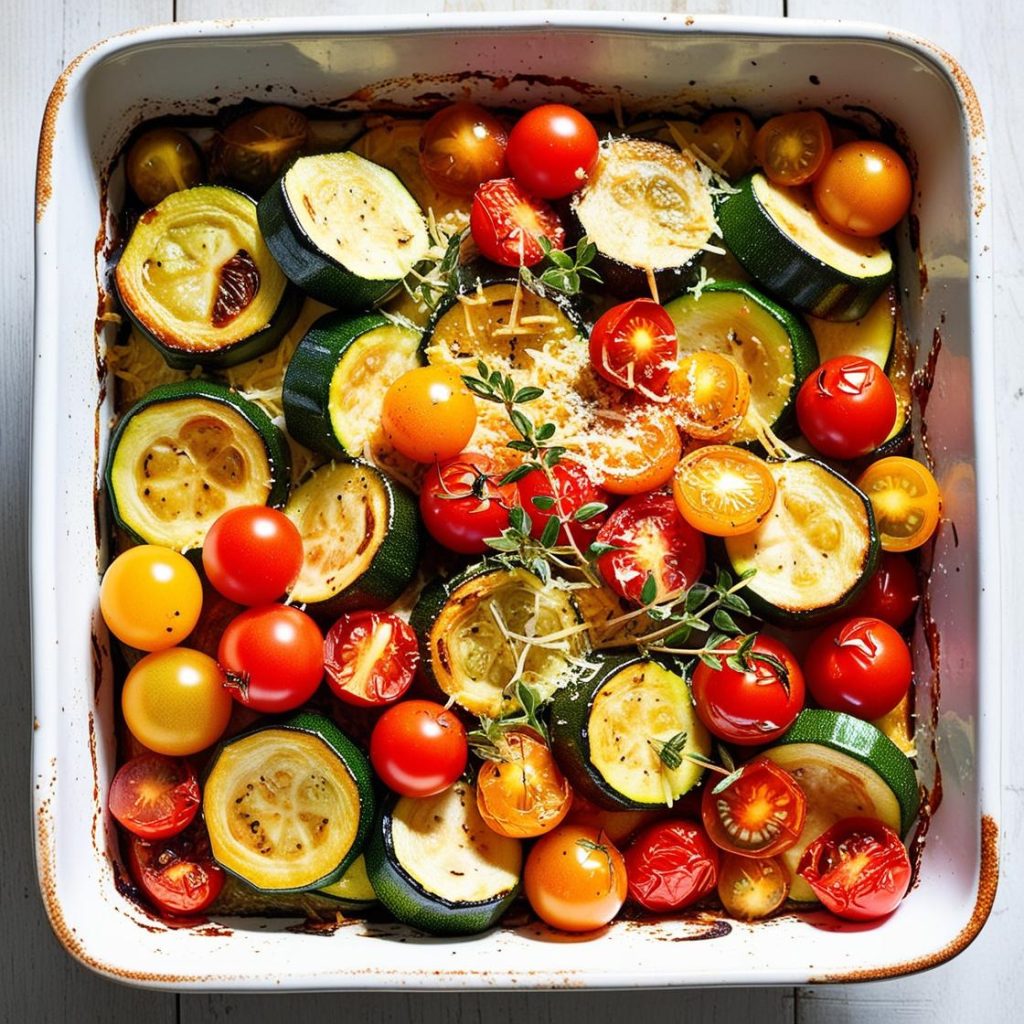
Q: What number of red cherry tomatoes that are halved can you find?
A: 8